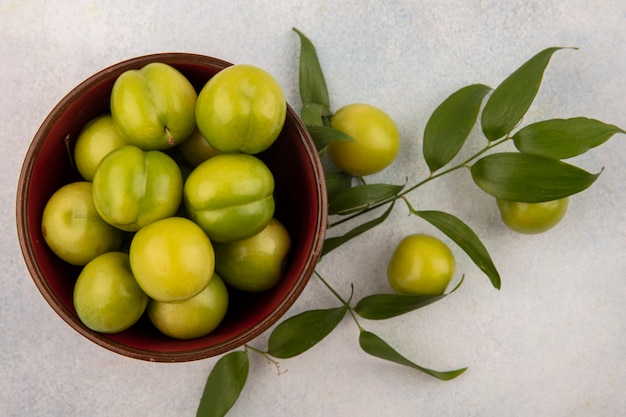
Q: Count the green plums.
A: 14